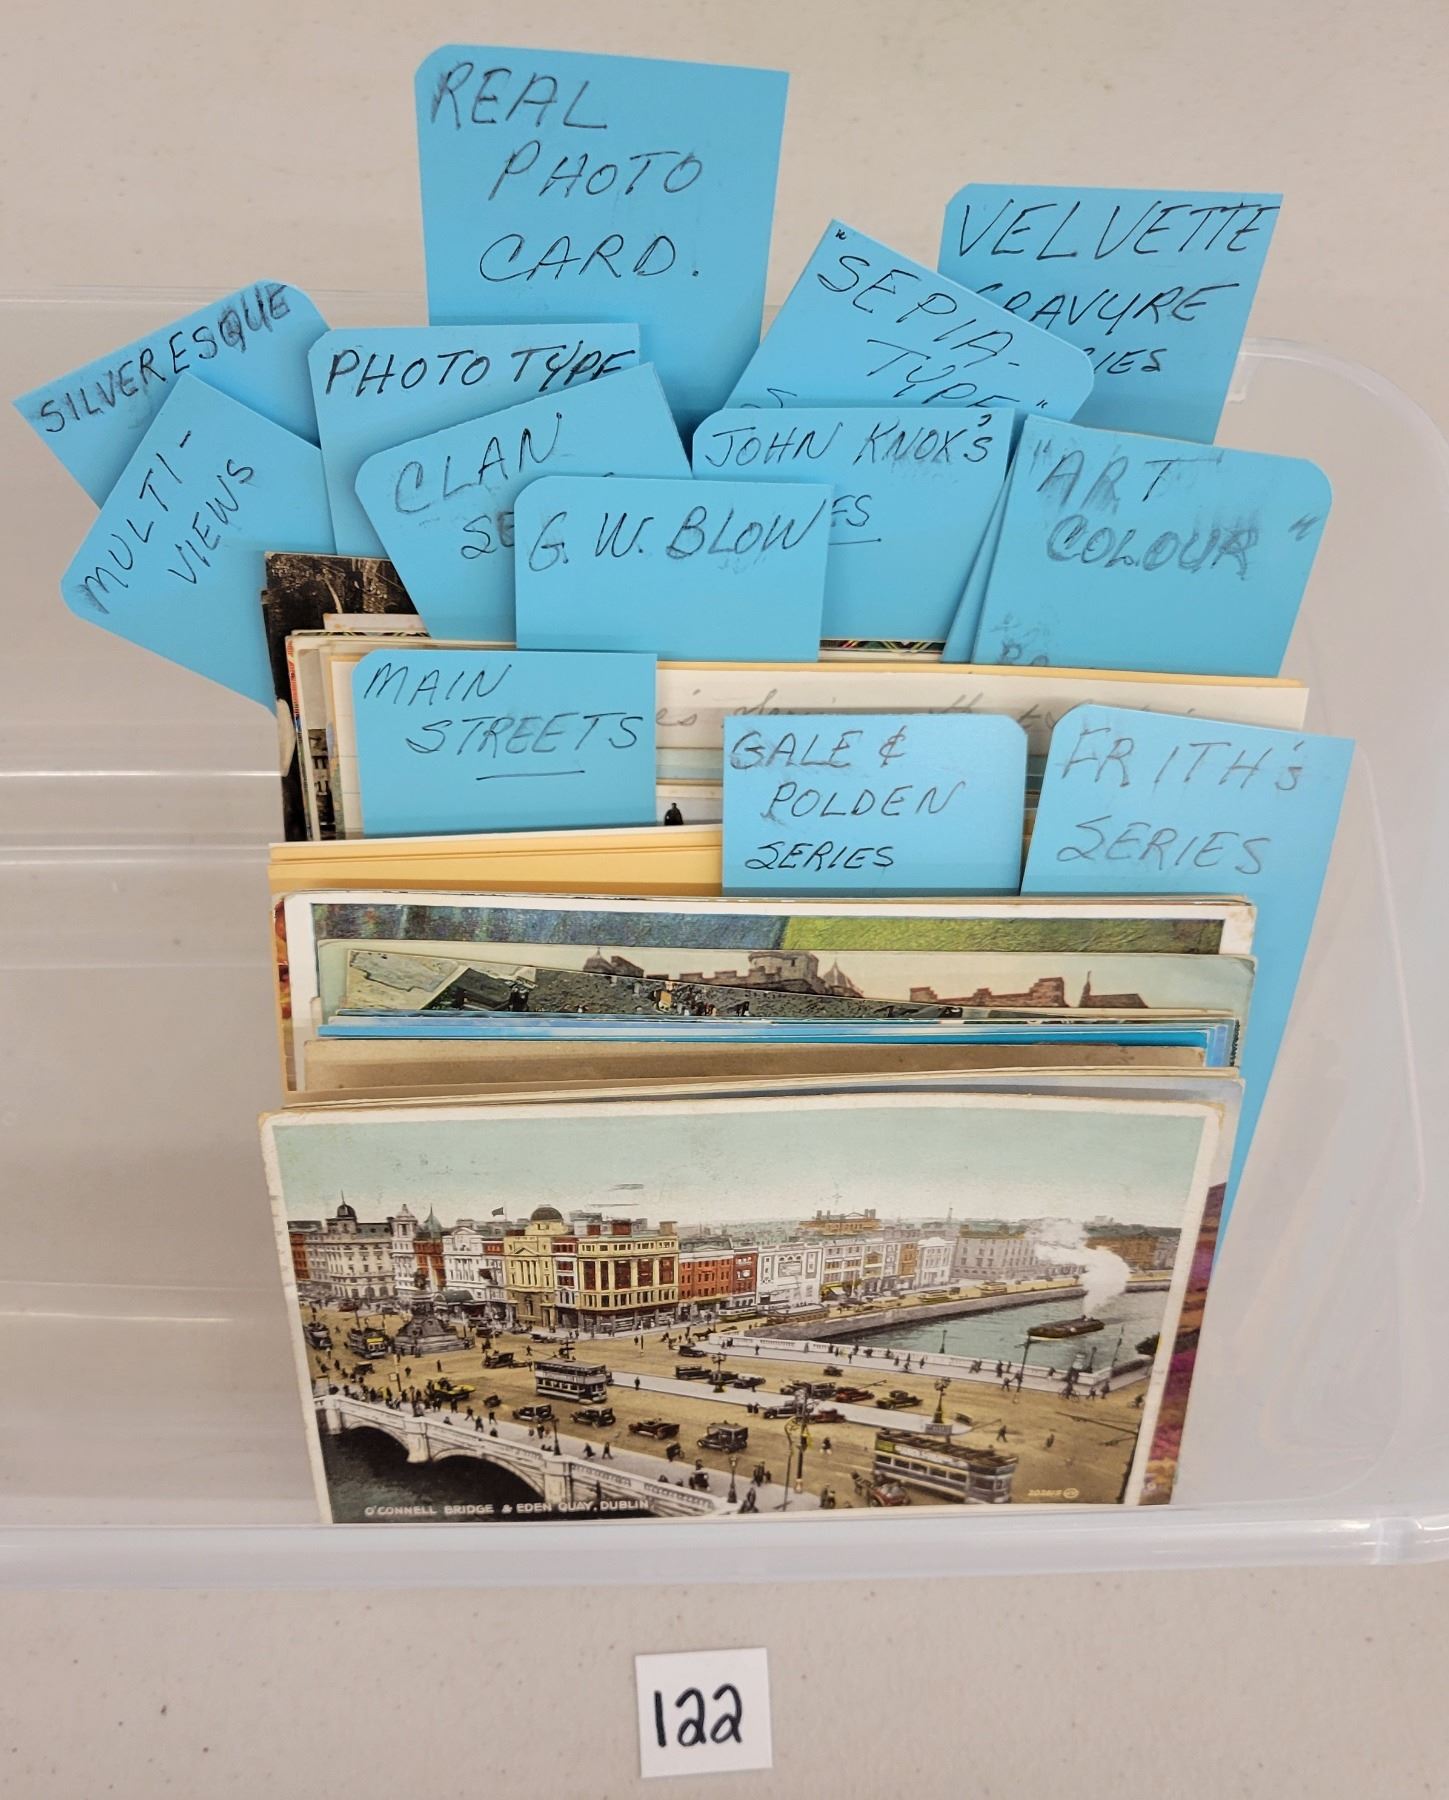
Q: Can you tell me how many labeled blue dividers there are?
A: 13